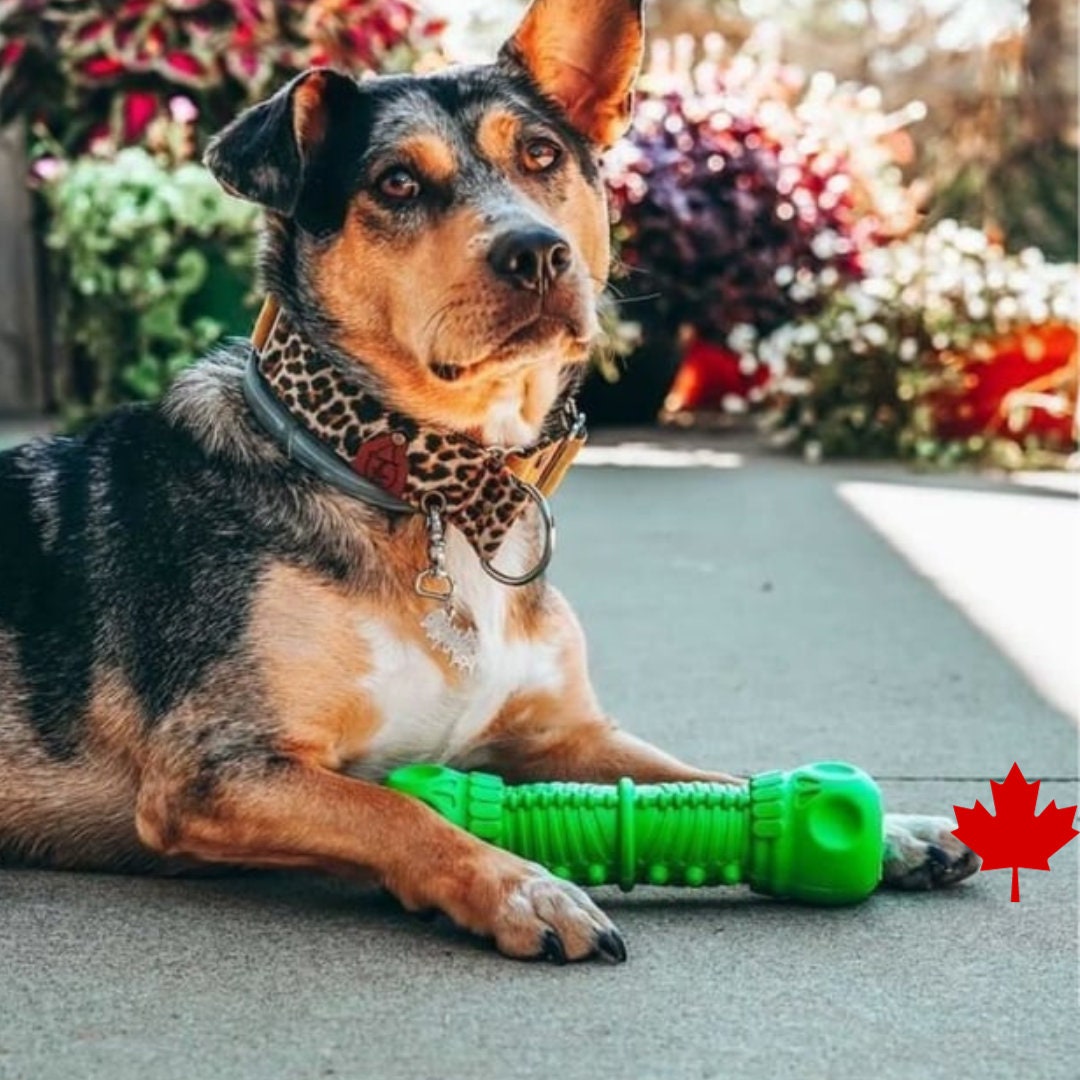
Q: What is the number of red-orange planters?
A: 2